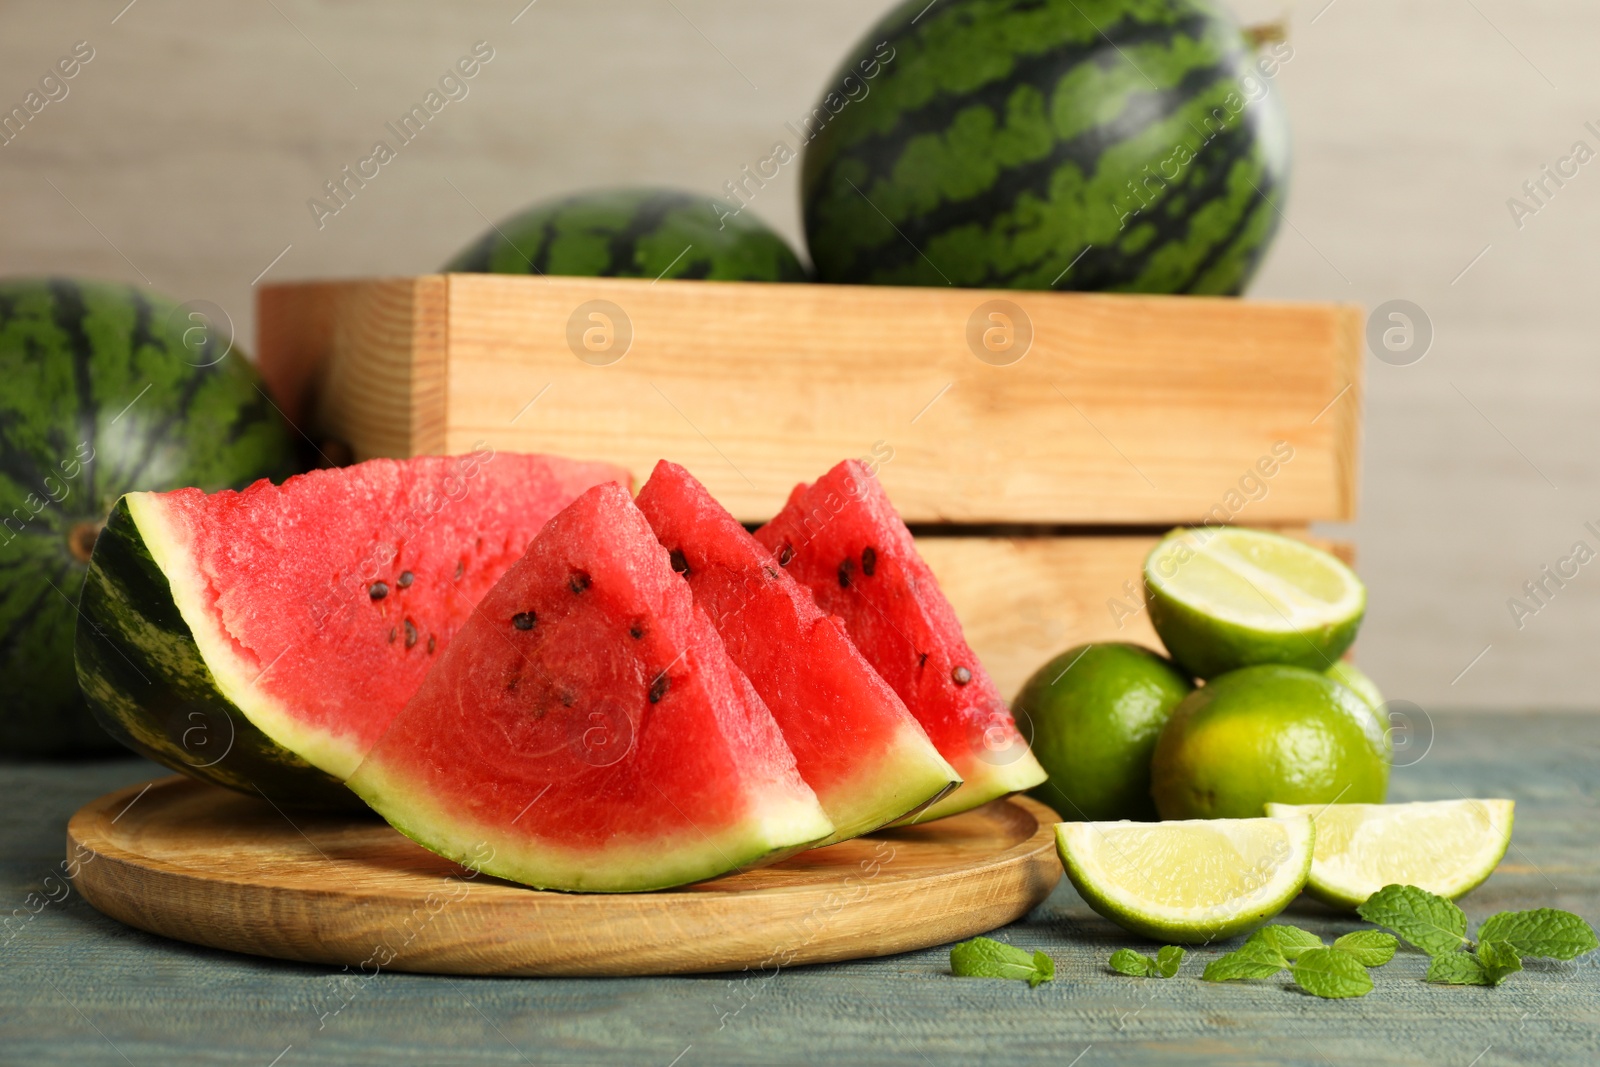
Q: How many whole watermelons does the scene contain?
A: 3